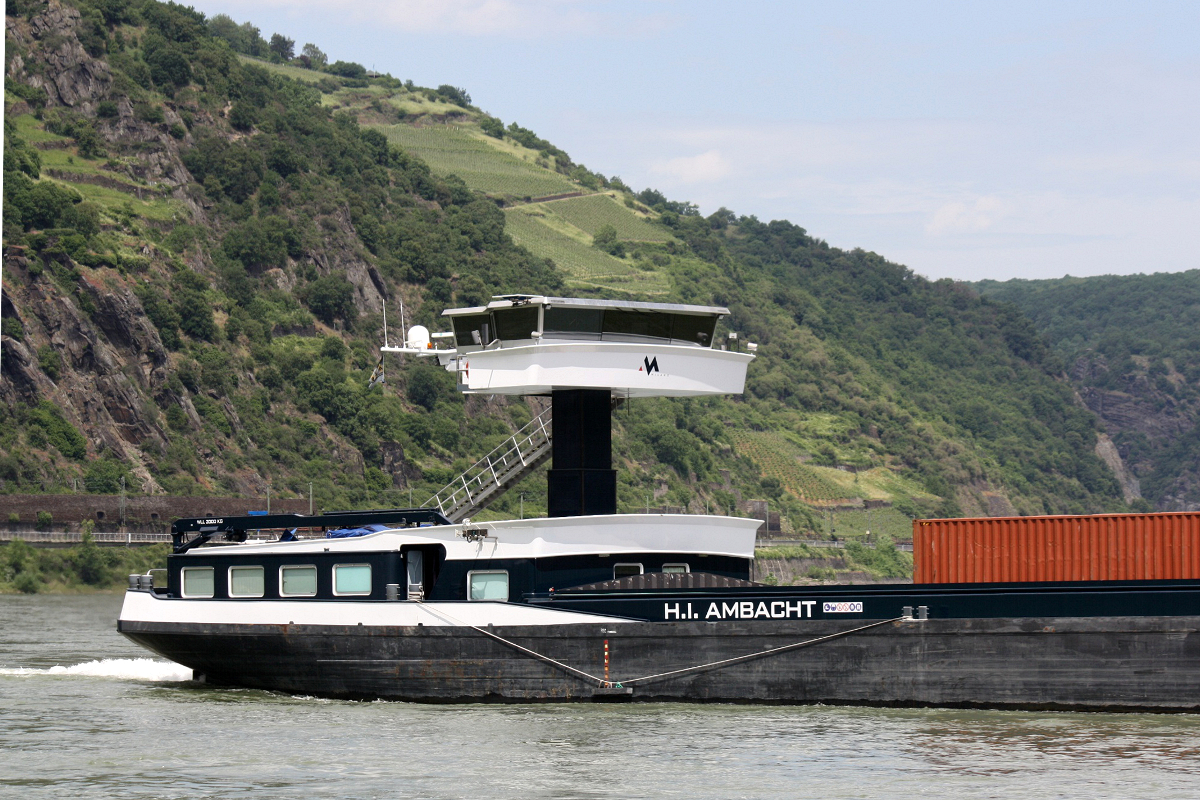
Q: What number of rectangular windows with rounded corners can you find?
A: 7